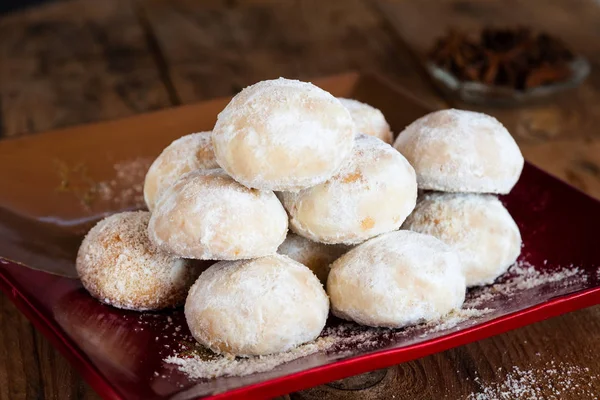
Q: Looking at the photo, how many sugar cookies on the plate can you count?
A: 11